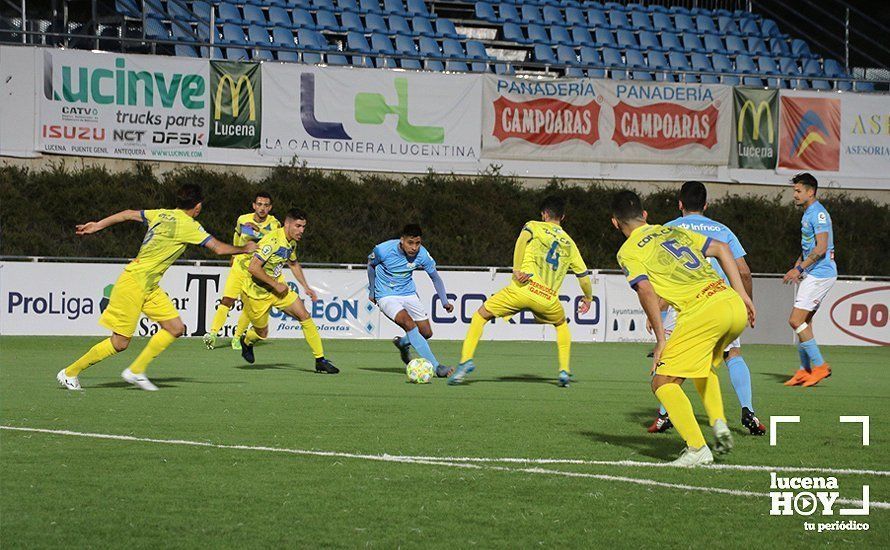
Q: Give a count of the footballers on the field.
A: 8